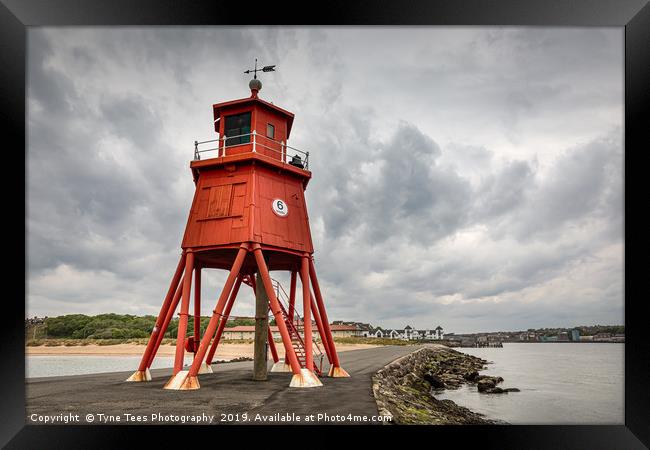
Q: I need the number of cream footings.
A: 6